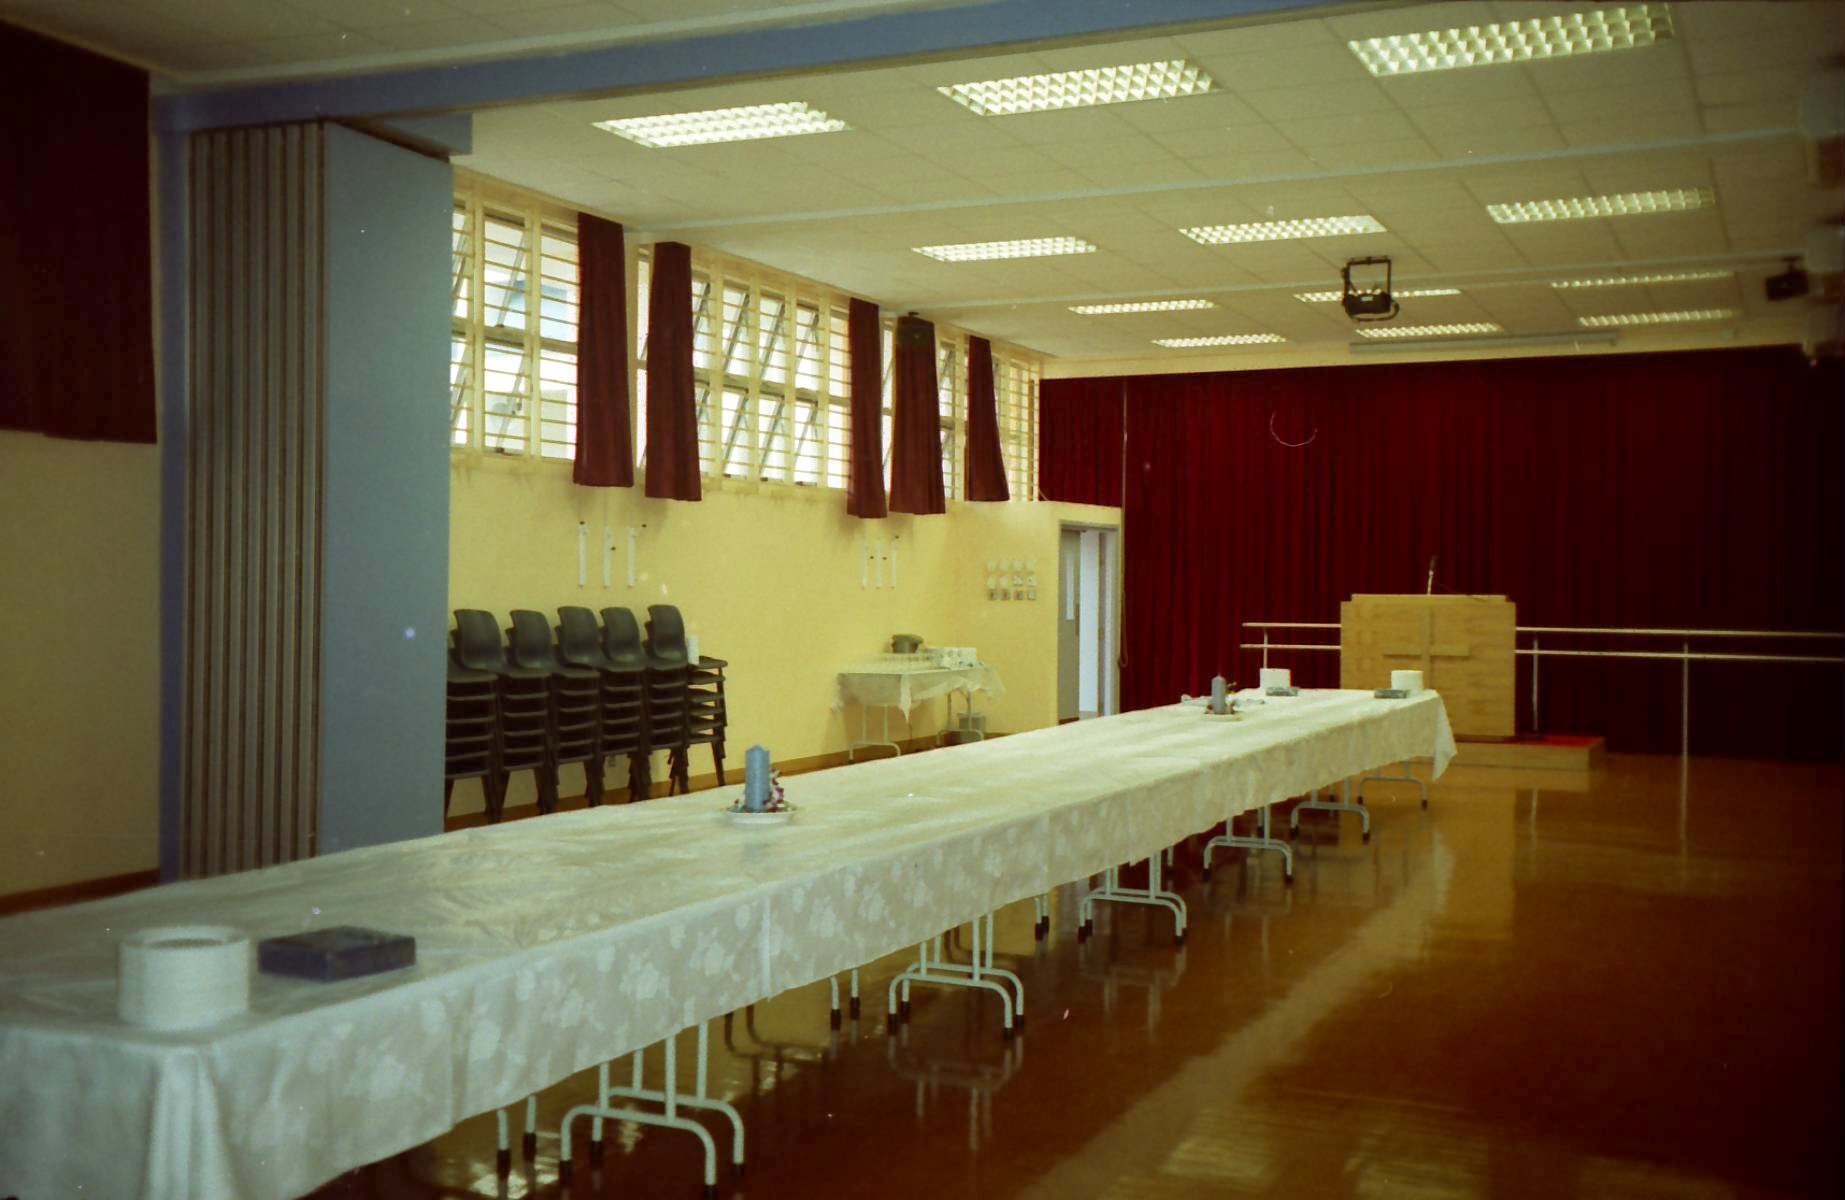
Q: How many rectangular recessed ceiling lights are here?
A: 12